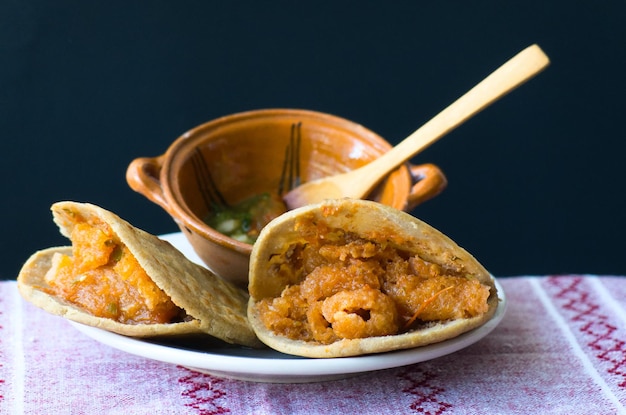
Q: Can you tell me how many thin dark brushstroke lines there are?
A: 6